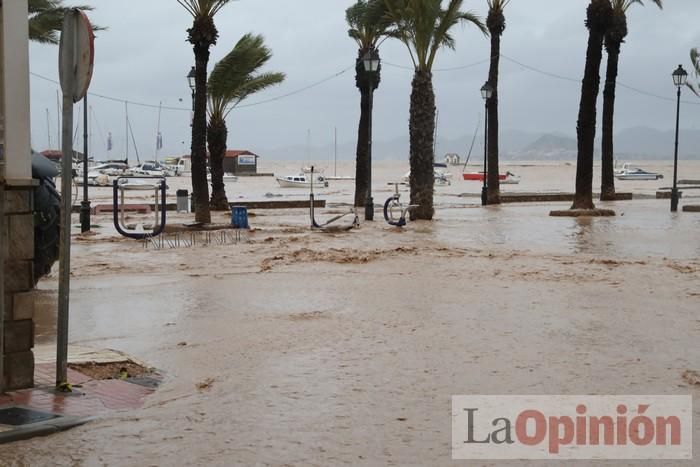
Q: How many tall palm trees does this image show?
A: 7